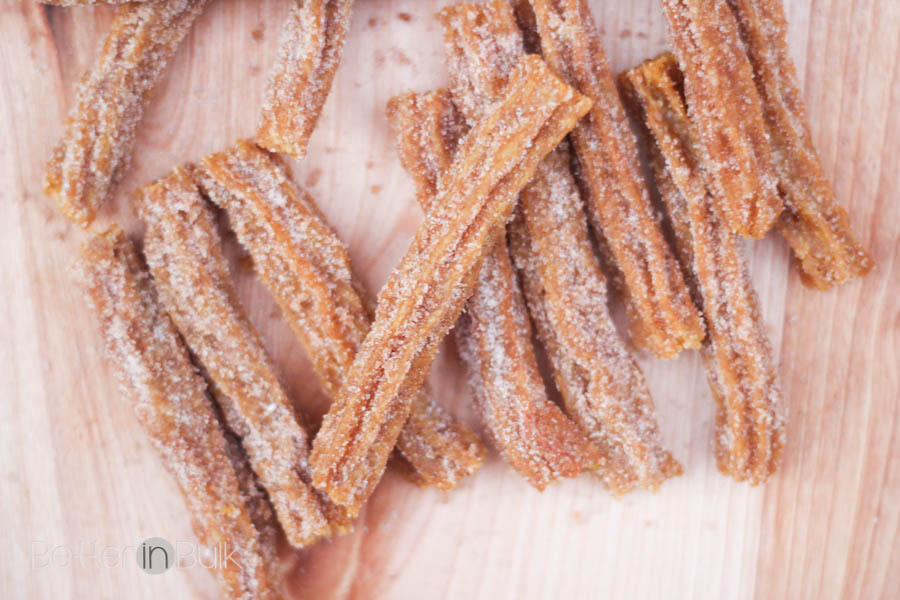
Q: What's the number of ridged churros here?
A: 12